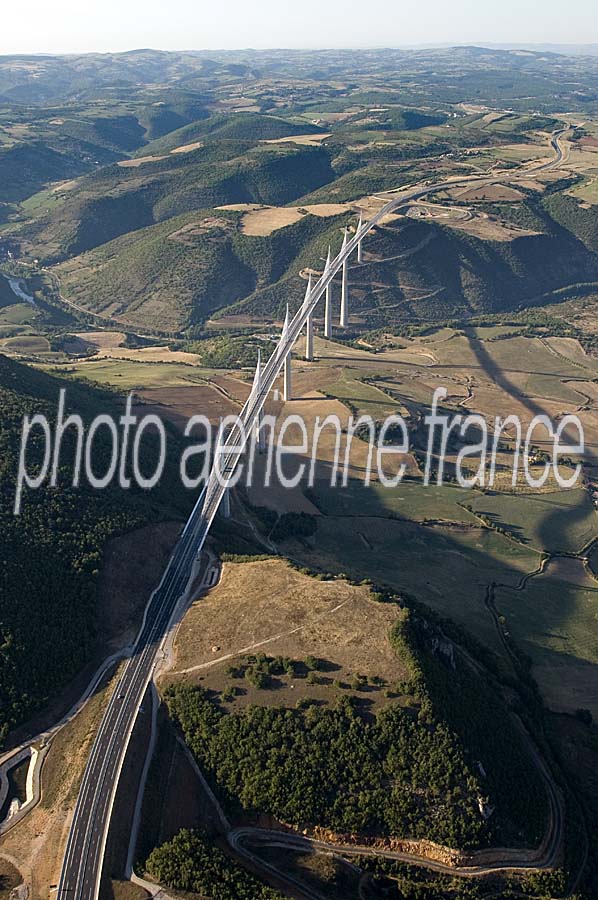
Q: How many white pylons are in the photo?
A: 7